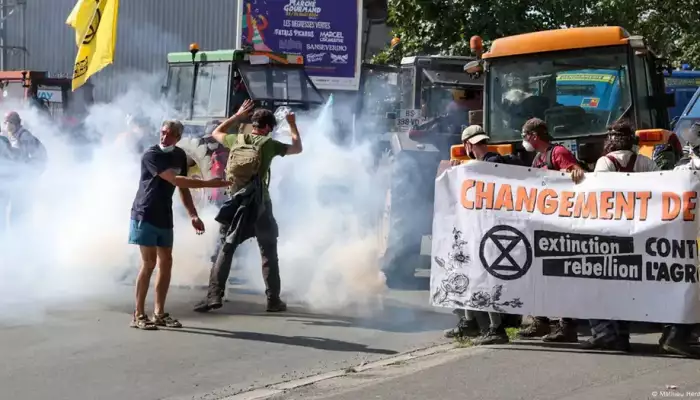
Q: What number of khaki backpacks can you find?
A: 1